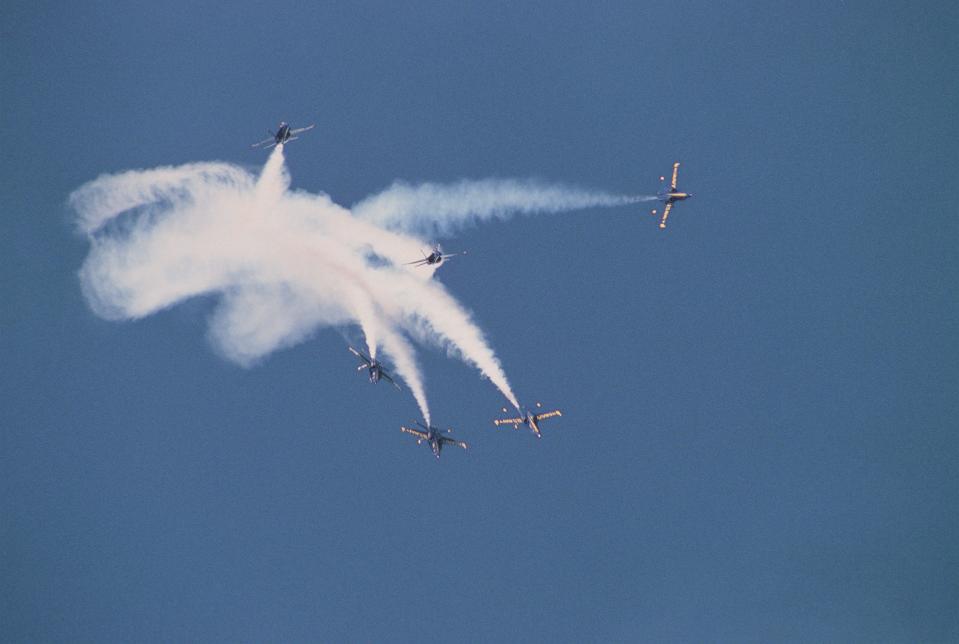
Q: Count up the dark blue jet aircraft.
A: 6